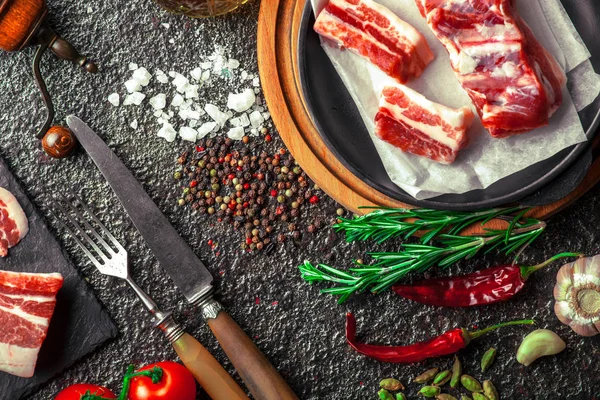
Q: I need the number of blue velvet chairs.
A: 0